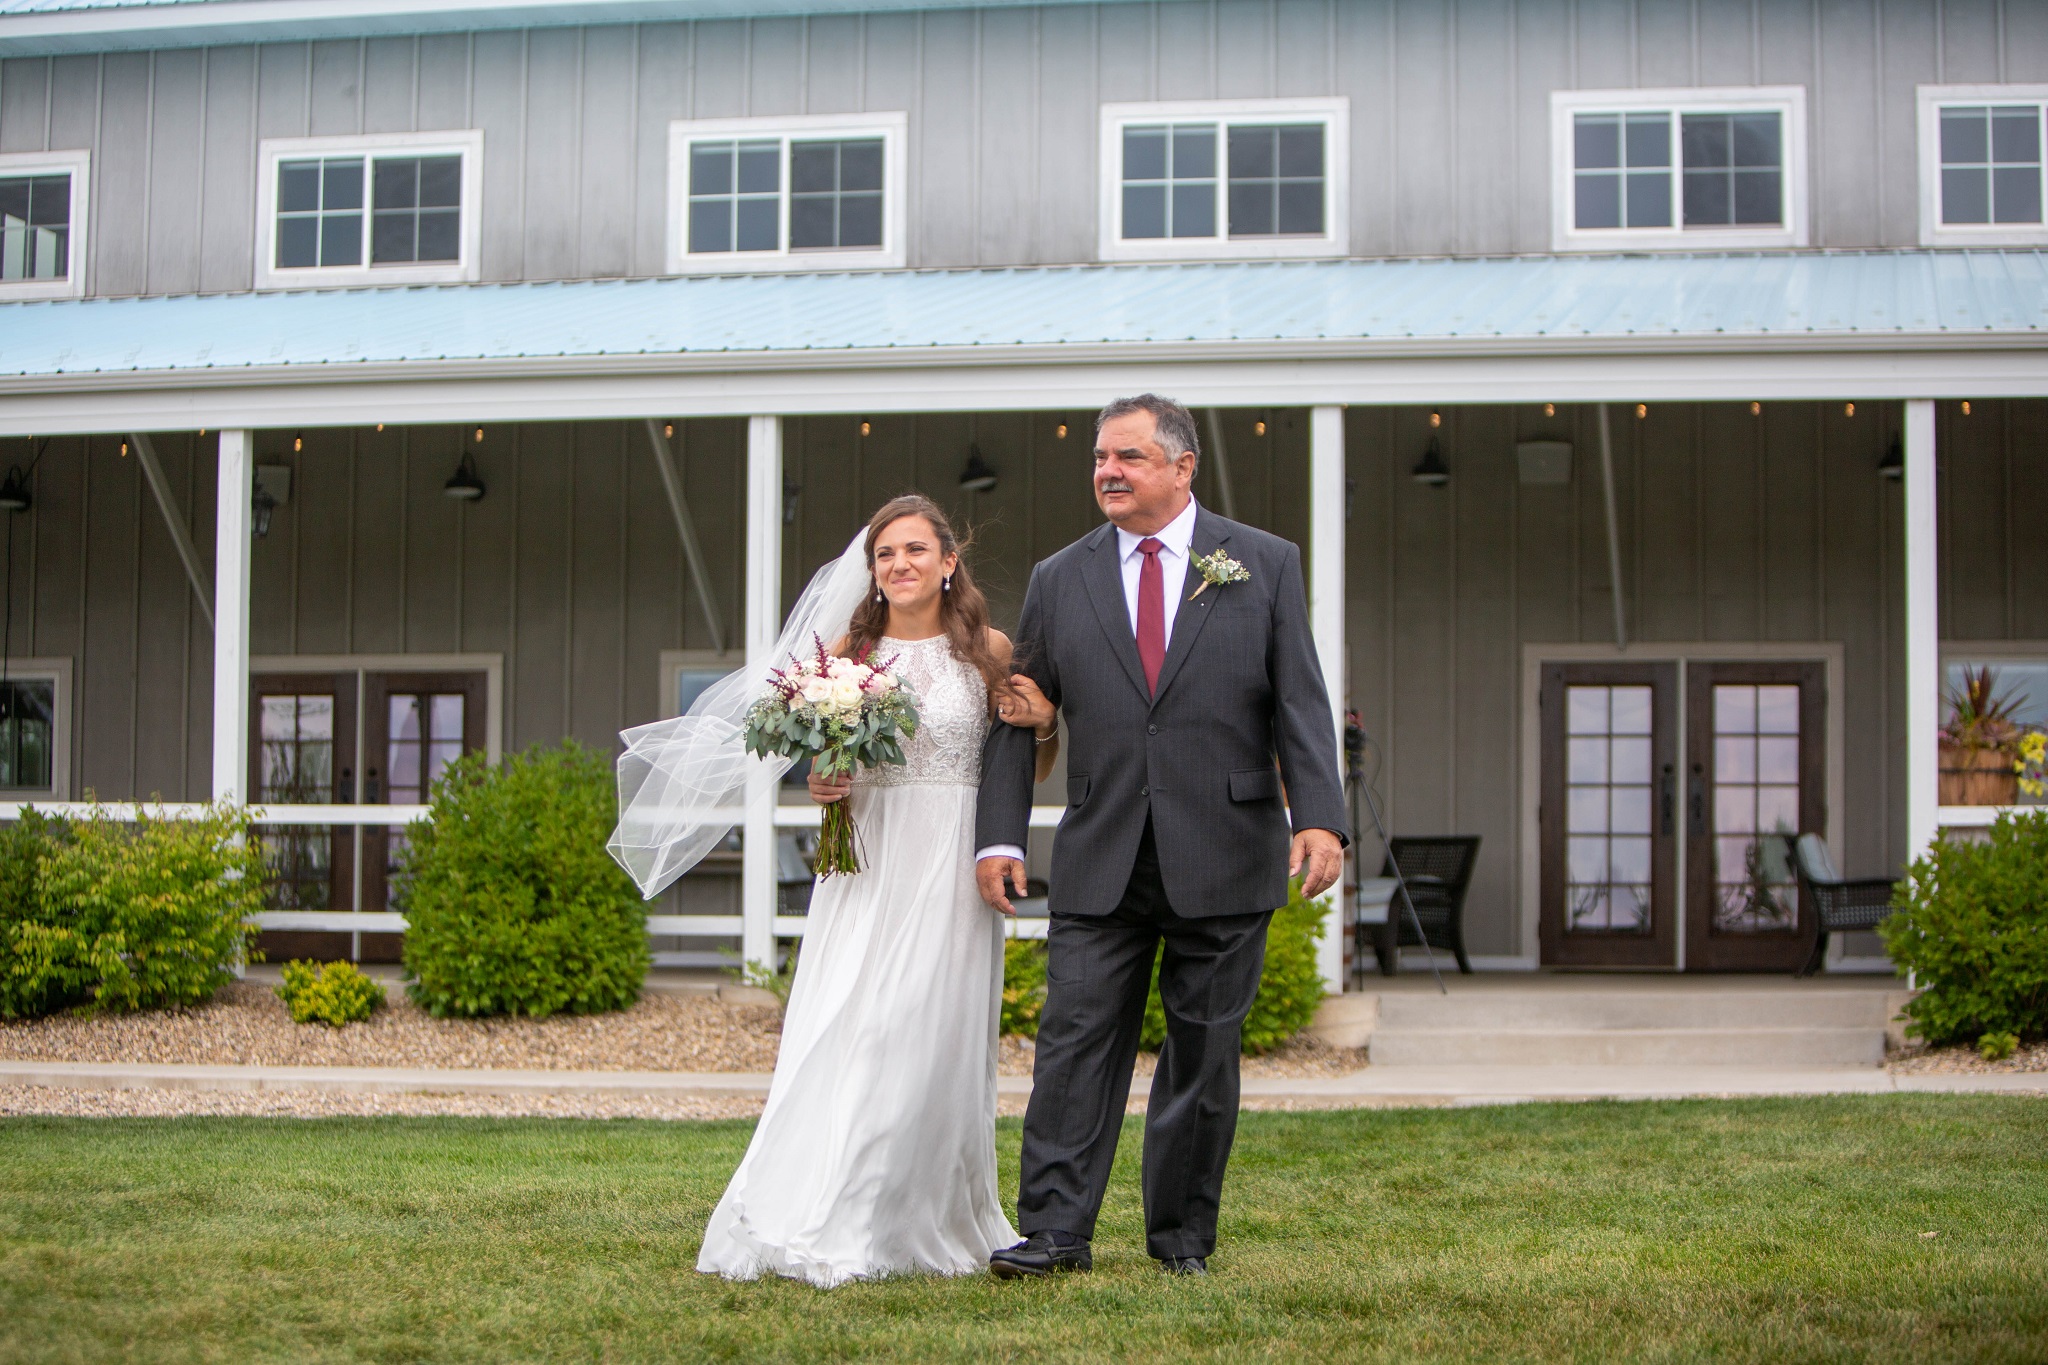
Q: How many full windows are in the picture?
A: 4